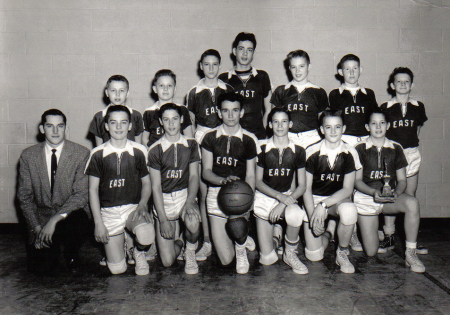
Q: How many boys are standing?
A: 7